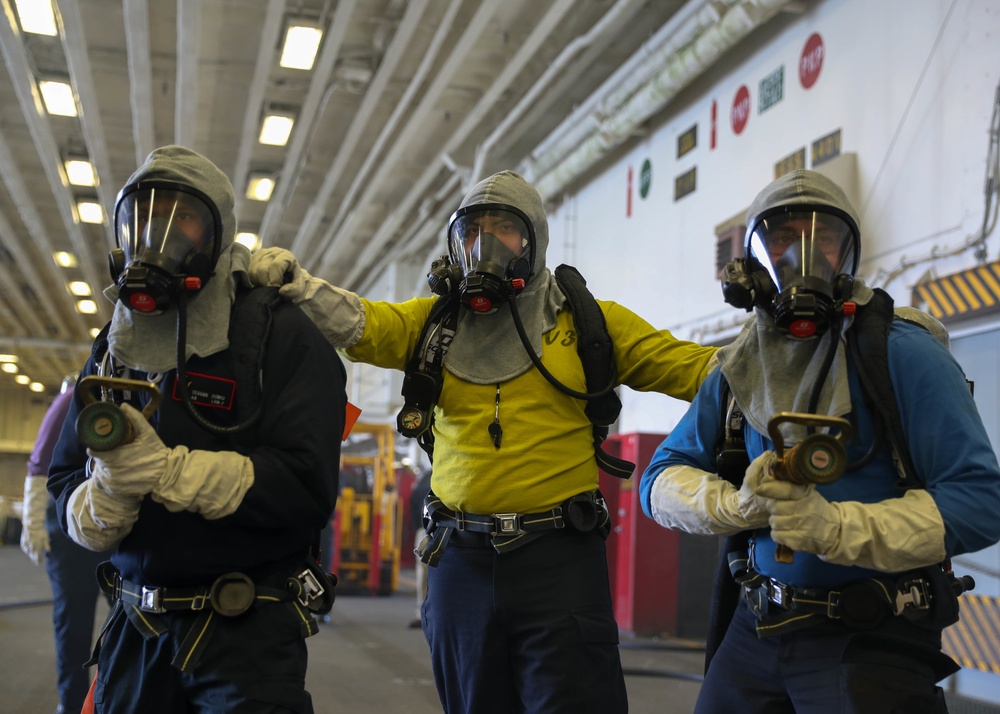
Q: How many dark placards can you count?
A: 4